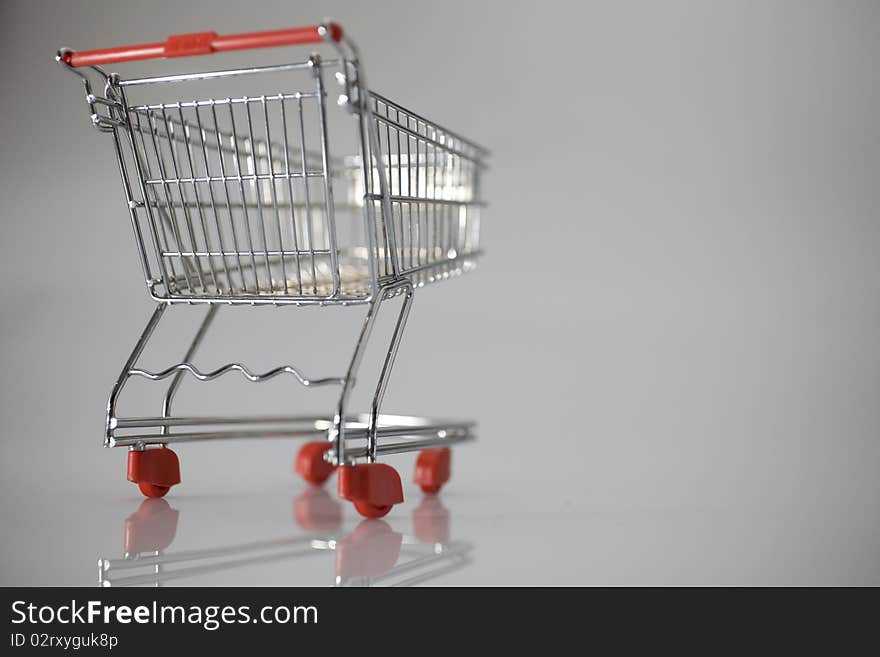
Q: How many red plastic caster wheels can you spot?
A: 4